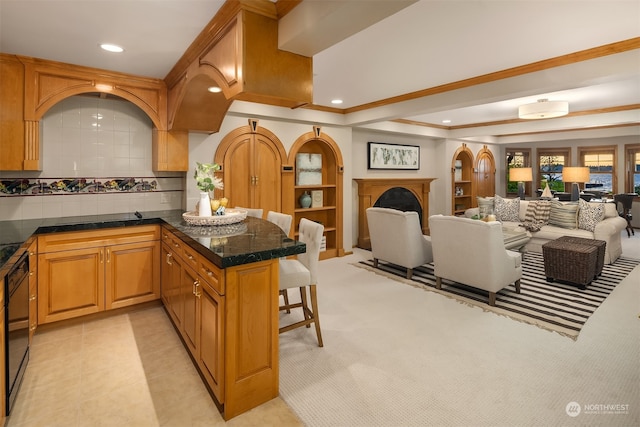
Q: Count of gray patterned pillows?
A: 2